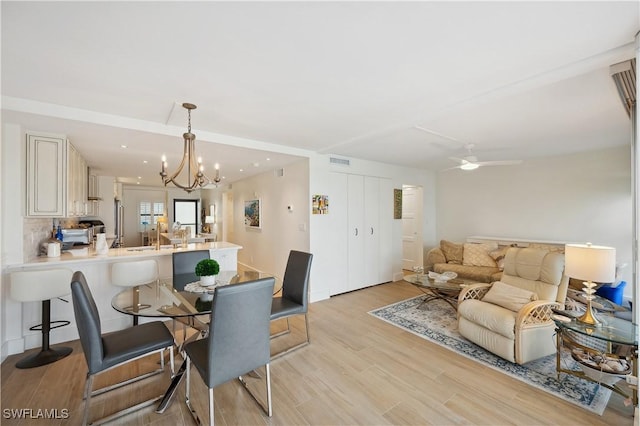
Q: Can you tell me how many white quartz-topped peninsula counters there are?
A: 1